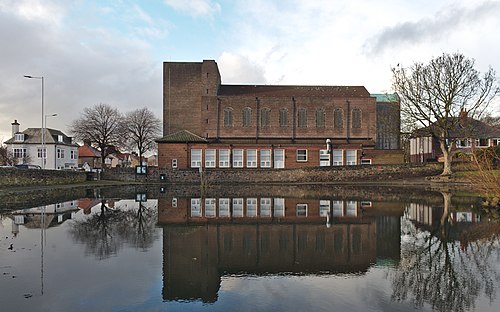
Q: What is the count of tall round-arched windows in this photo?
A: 8